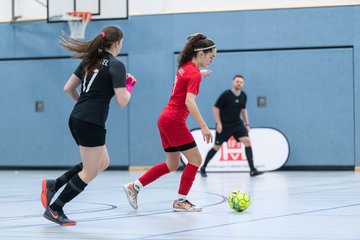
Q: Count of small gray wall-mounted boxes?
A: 2